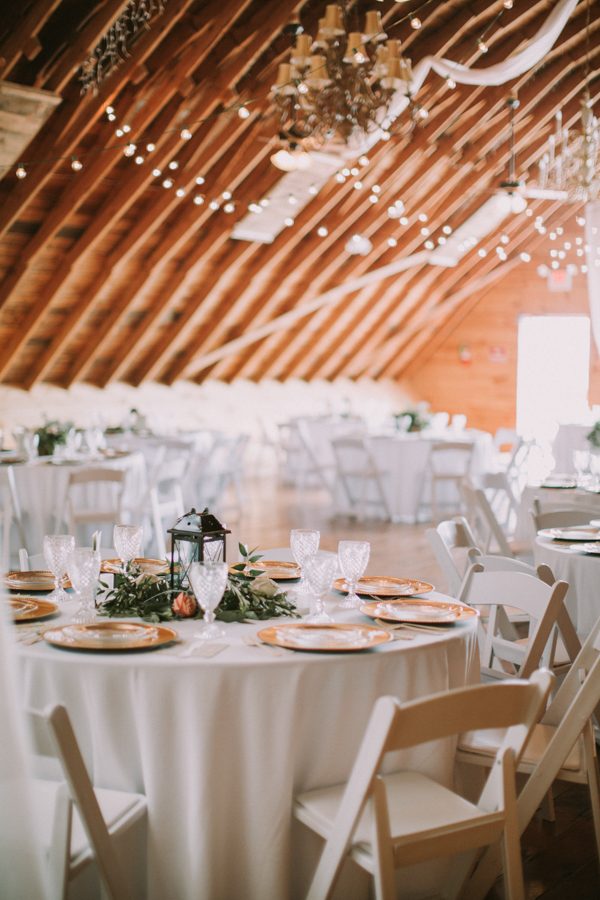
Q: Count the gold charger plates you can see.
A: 8